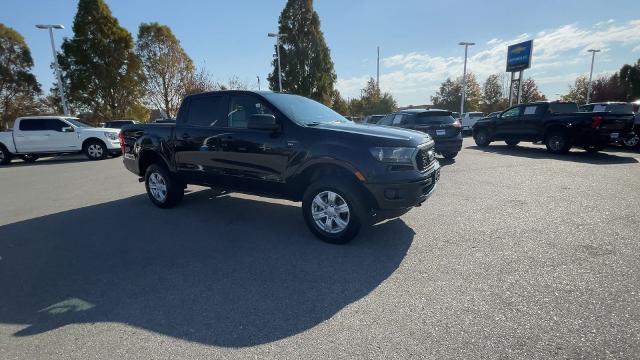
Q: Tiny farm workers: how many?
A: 0